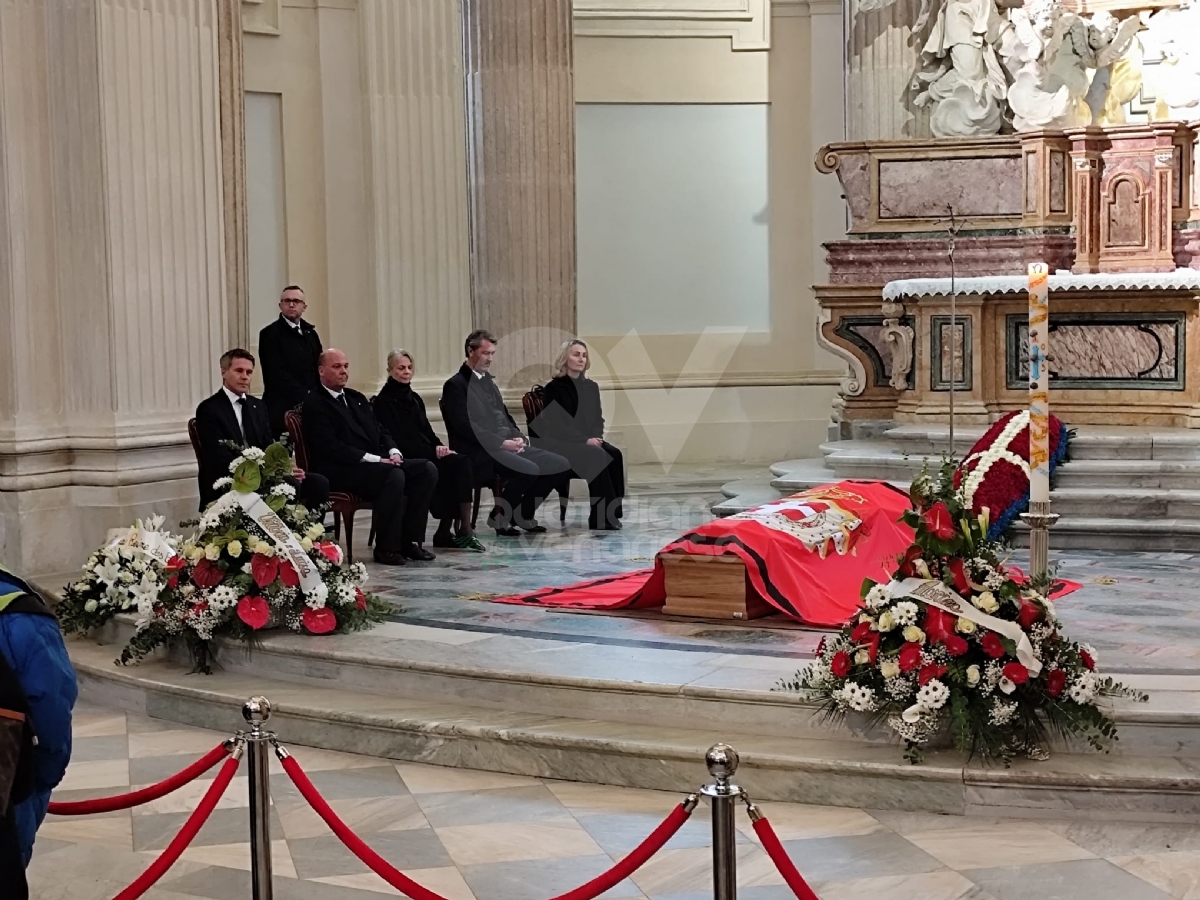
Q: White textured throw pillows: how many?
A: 0